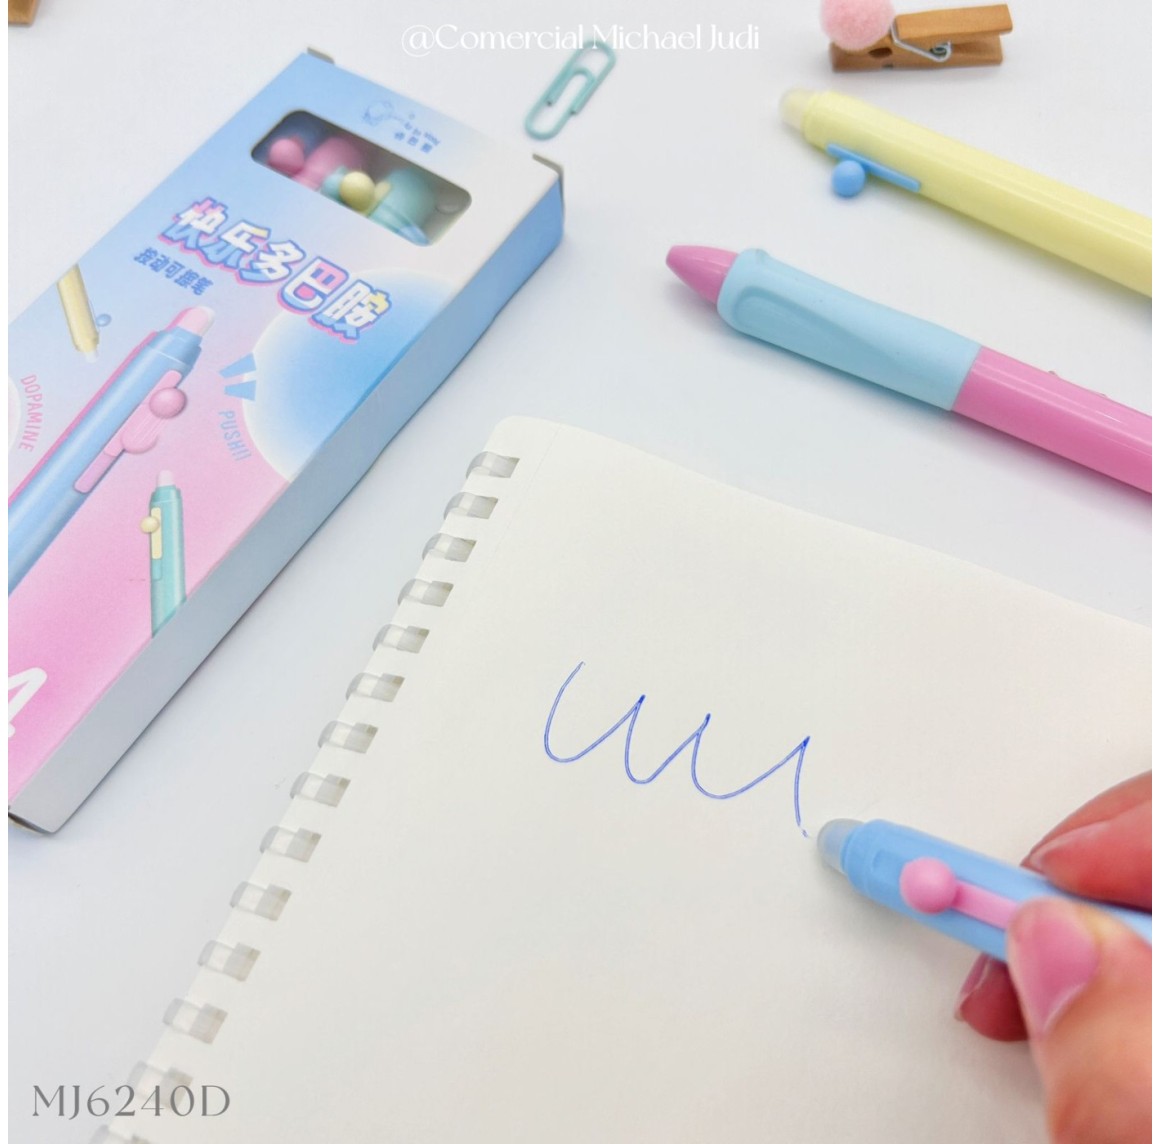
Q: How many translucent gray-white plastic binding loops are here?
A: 14